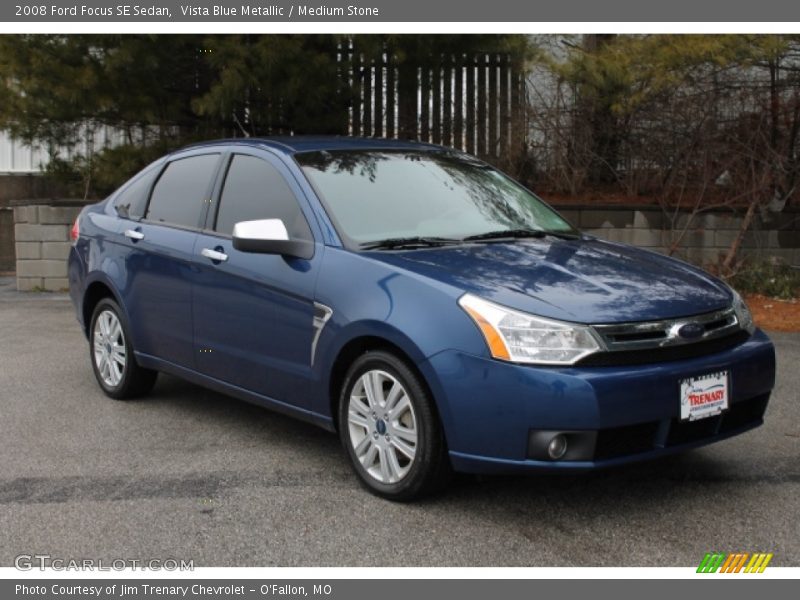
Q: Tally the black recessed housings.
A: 1